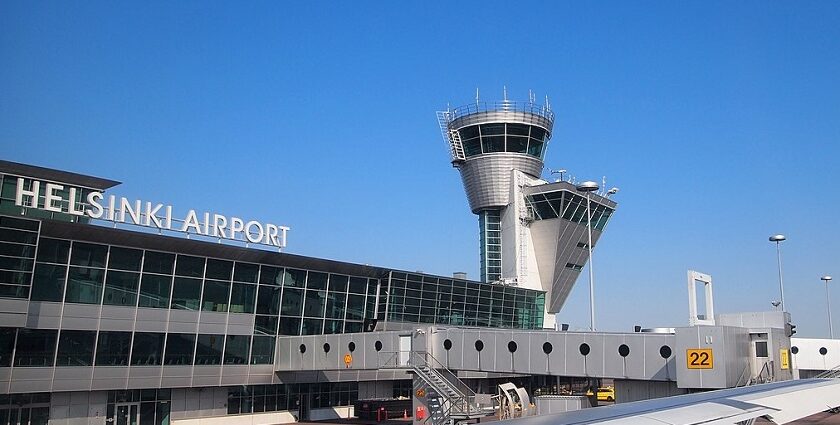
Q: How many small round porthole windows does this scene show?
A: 13